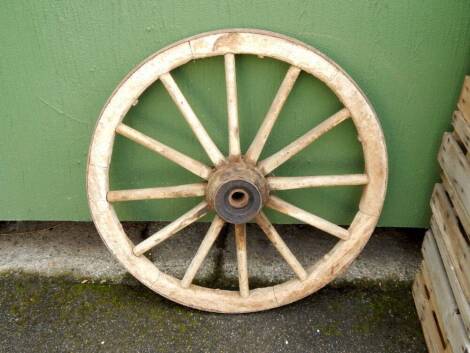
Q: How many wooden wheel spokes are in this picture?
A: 12